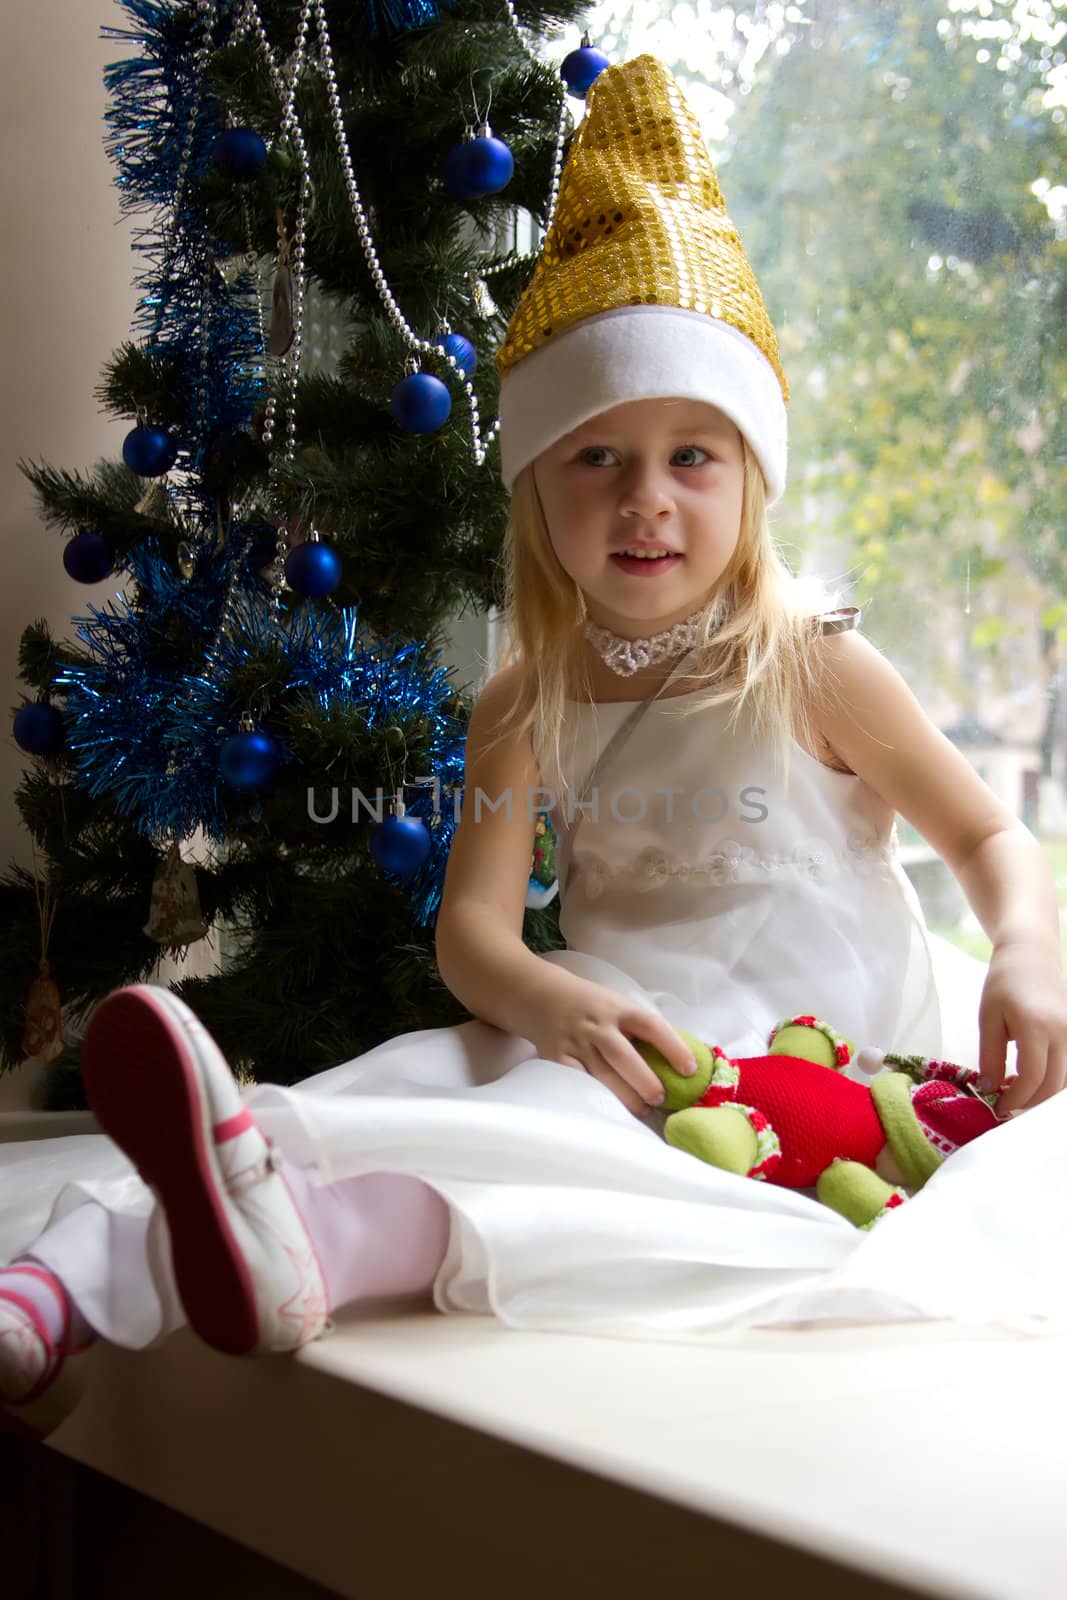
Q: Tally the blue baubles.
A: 12